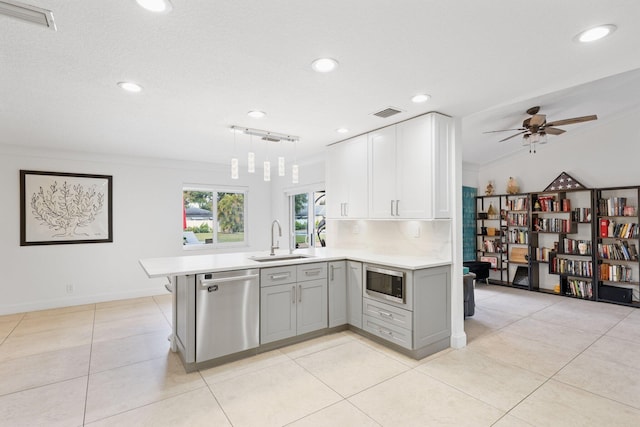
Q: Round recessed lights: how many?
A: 7